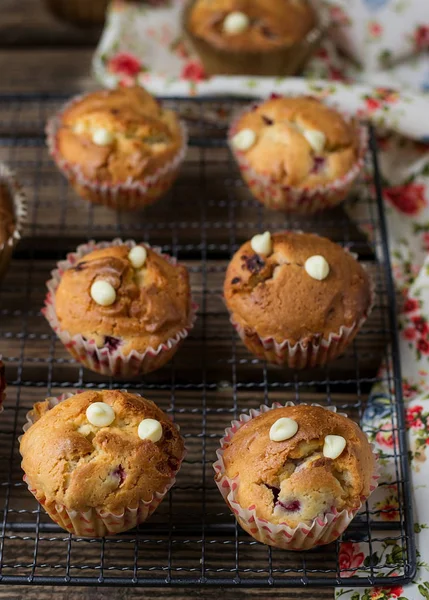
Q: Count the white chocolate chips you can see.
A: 12